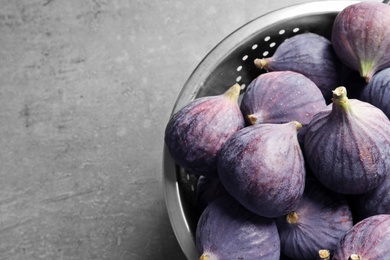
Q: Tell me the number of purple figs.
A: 12